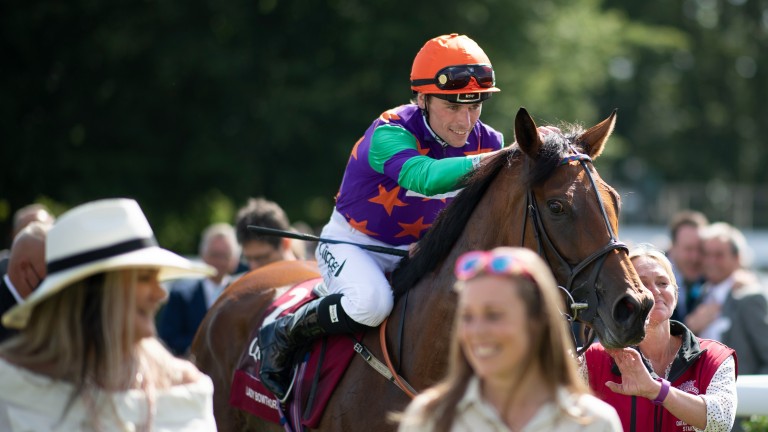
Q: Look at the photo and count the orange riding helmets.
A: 1